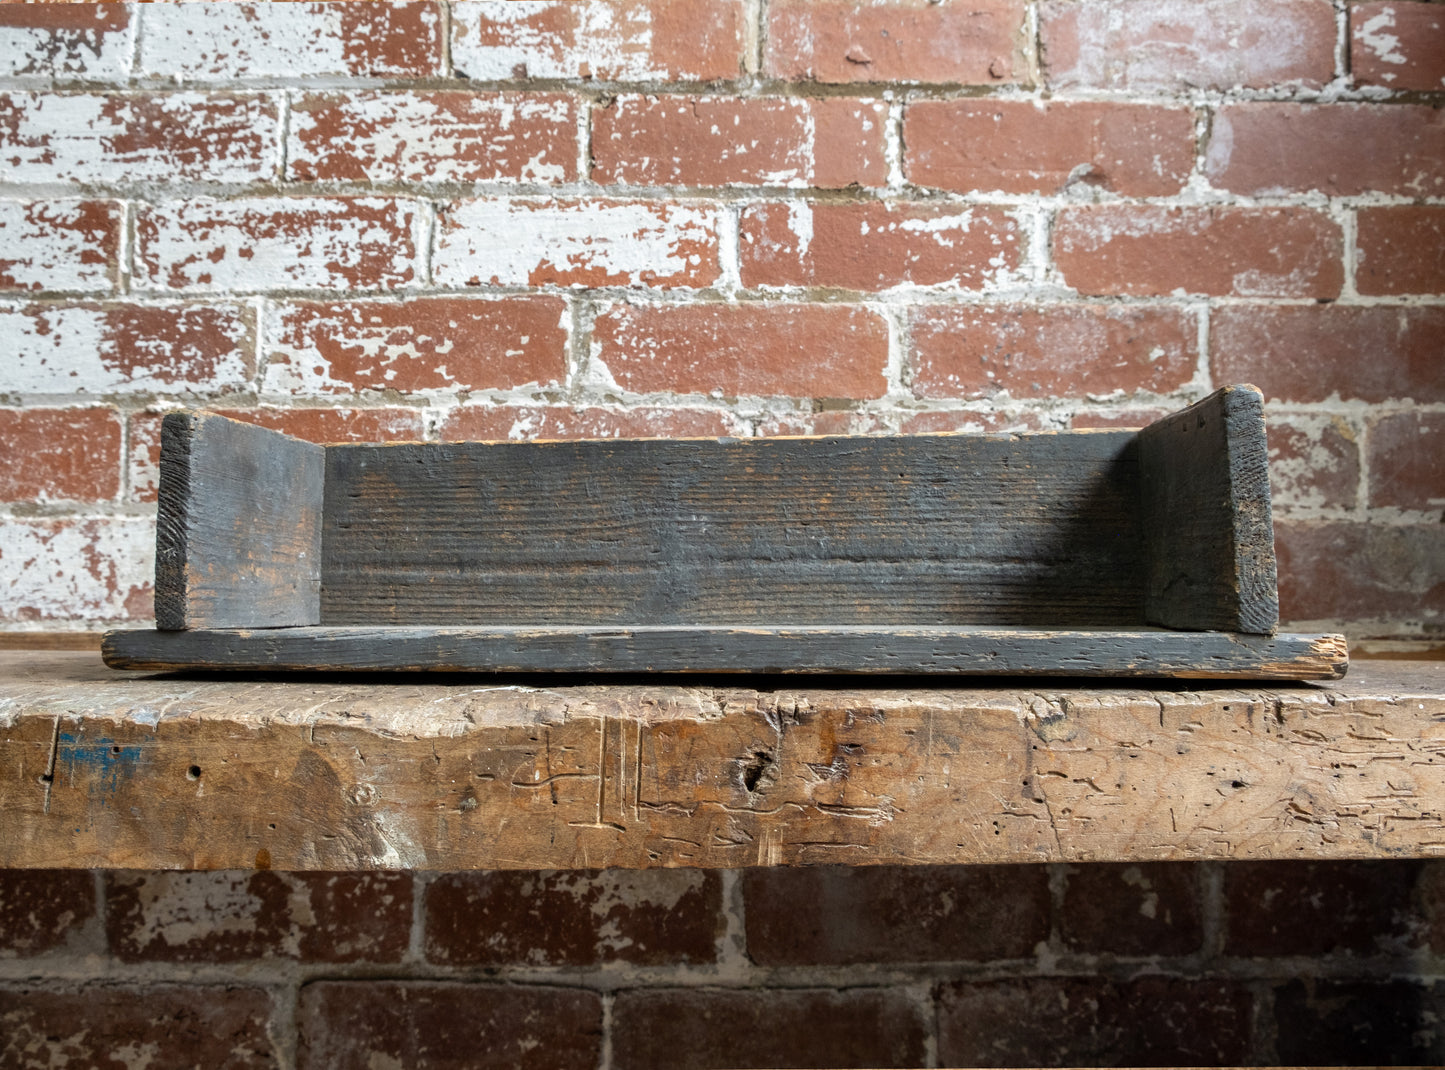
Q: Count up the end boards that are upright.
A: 2